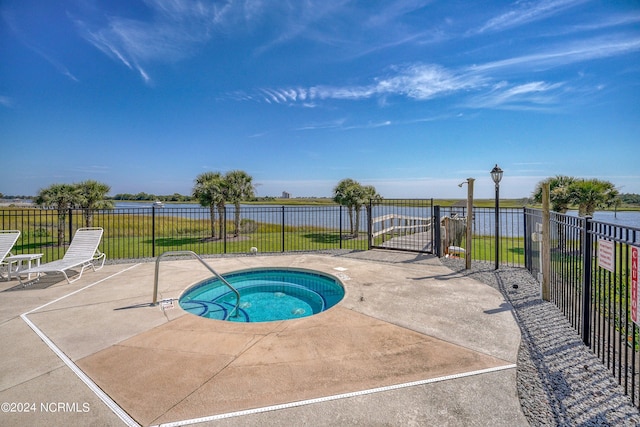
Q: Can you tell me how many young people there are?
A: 0